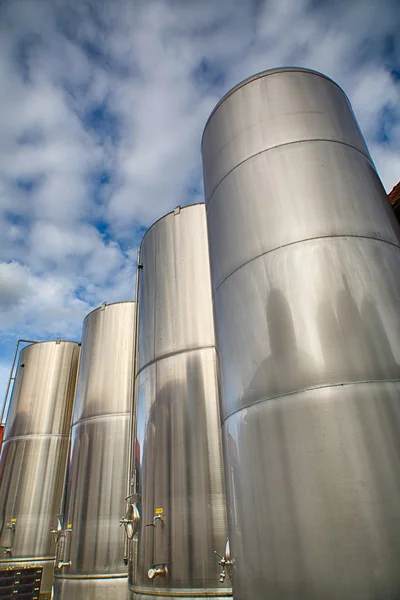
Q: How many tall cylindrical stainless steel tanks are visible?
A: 4